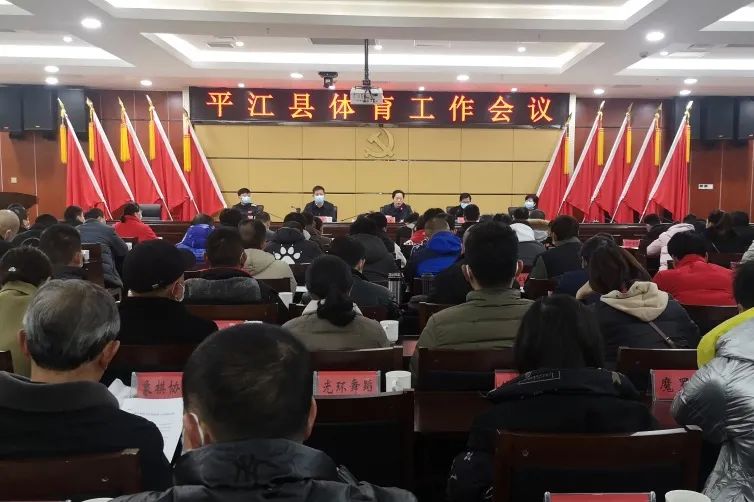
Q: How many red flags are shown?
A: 10